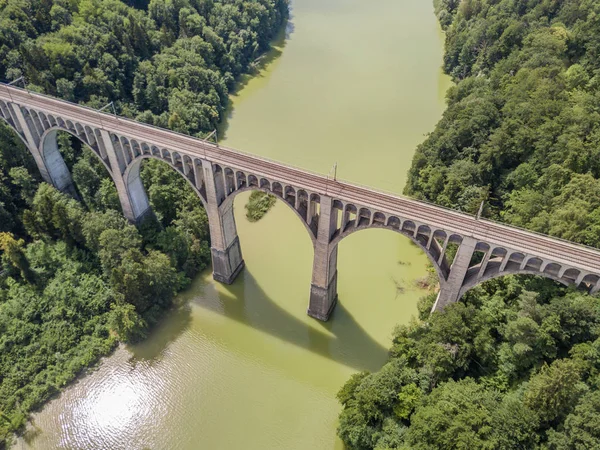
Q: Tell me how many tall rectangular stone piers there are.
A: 5